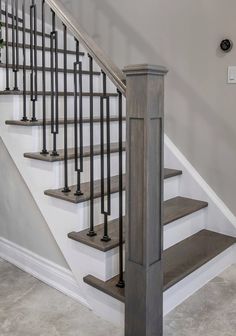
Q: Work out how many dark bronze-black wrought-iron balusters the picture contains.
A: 11